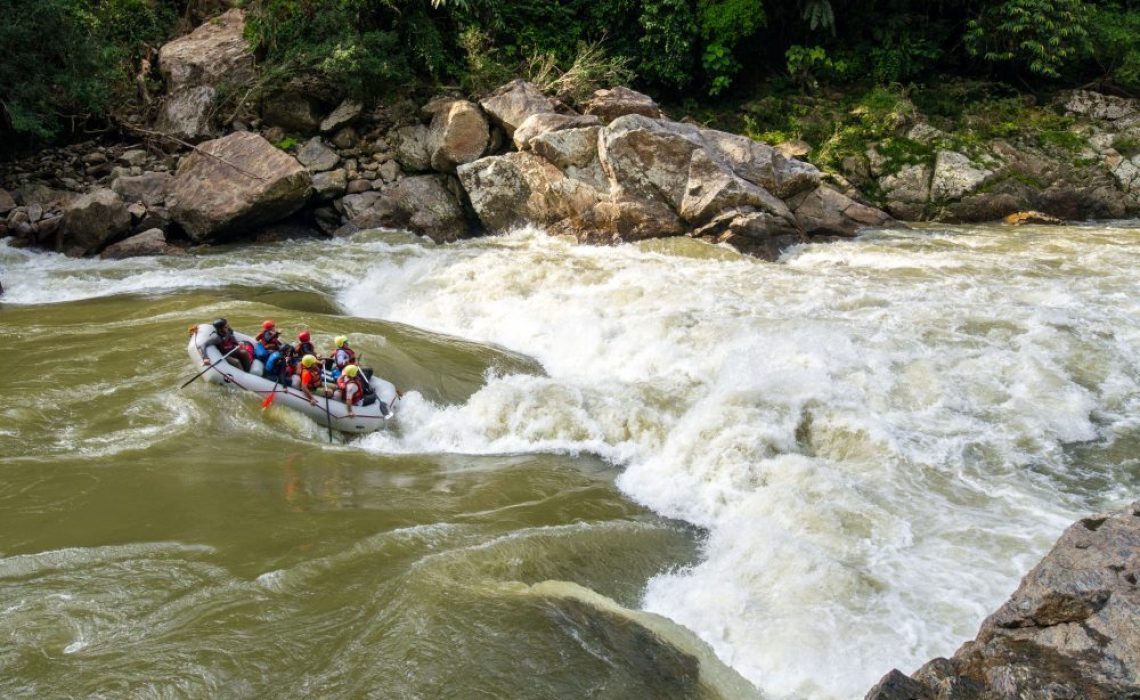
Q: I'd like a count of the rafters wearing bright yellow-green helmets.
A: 3